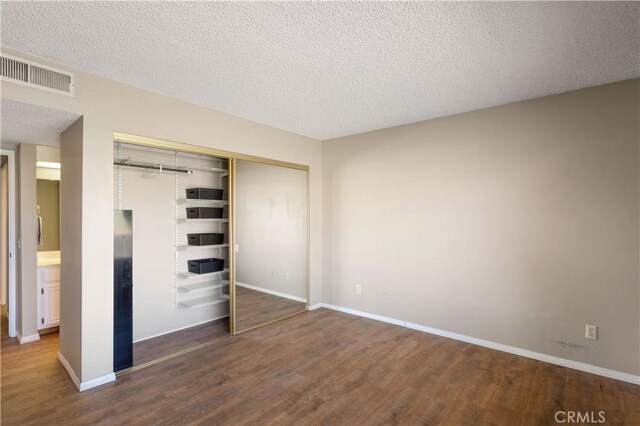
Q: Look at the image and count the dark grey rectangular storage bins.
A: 4